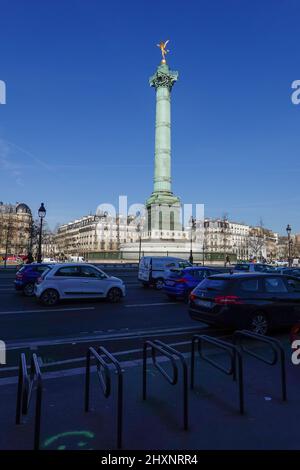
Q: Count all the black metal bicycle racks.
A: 5